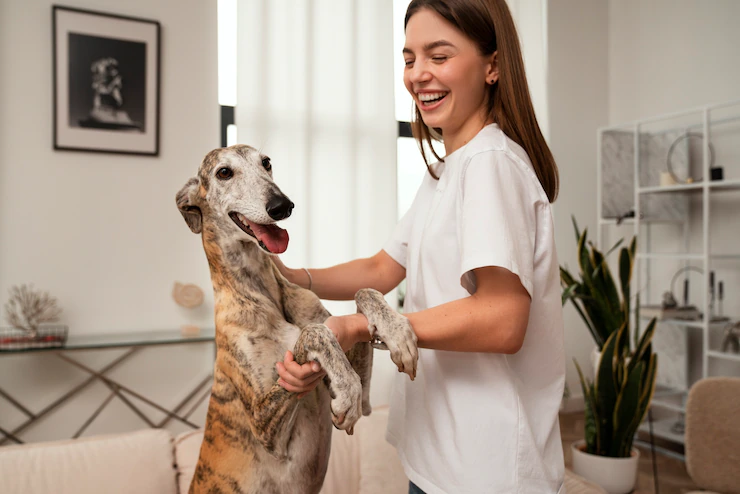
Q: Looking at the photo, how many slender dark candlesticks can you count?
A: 3